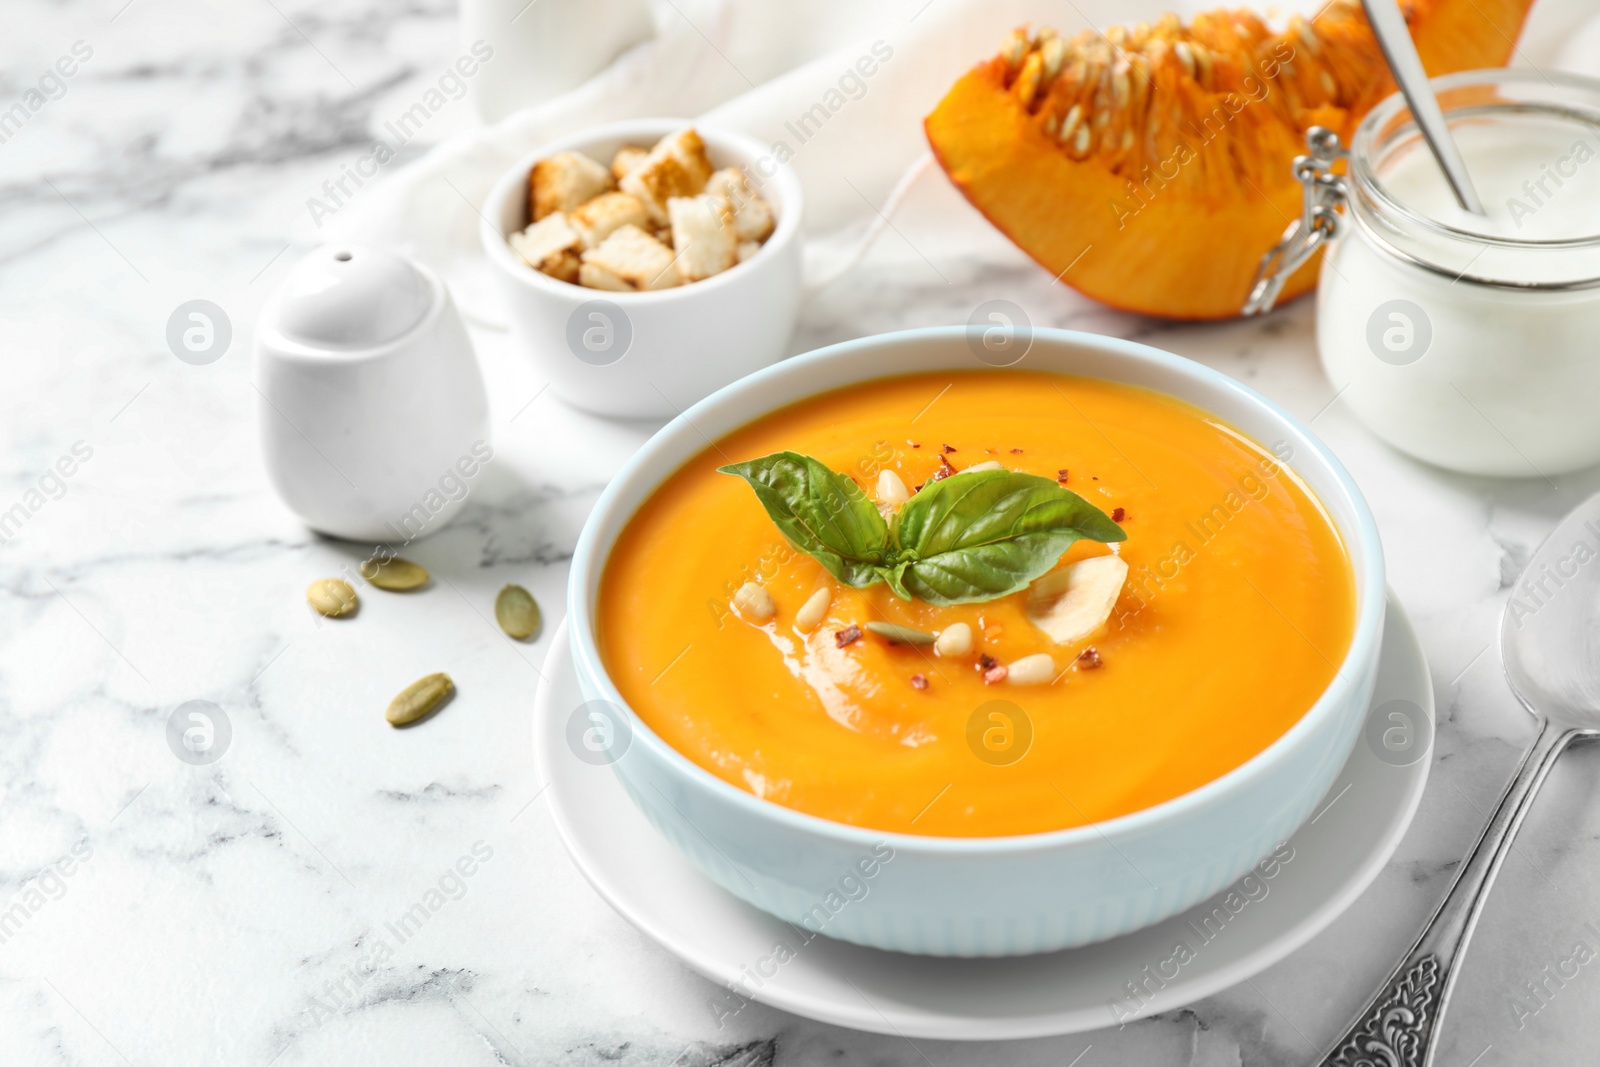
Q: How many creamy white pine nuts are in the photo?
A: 6